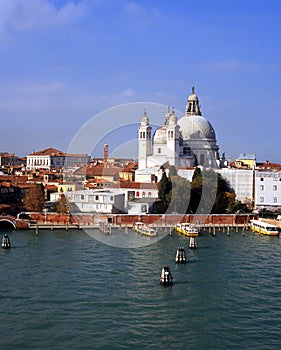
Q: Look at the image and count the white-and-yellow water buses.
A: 3